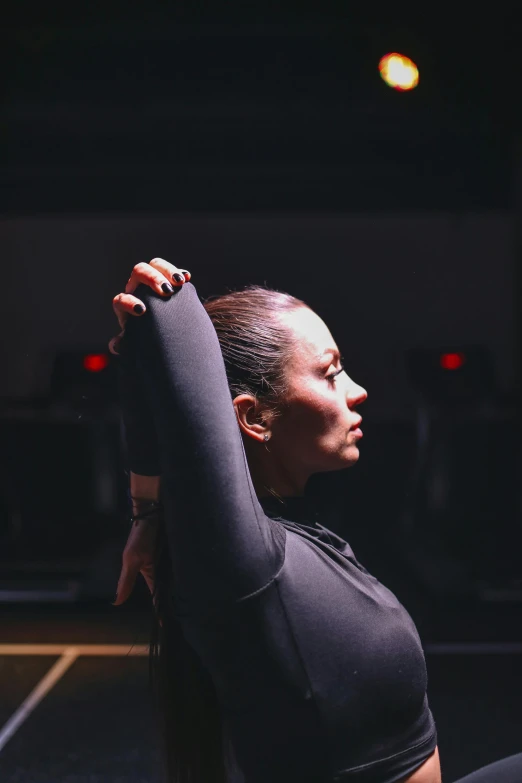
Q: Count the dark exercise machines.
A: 2